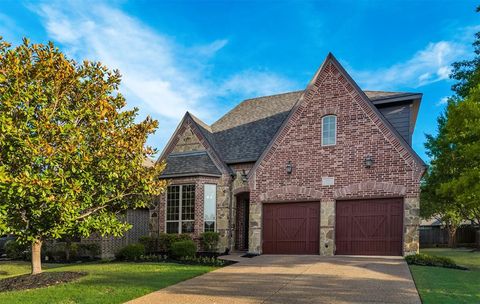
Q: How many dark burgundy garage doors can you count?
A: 2